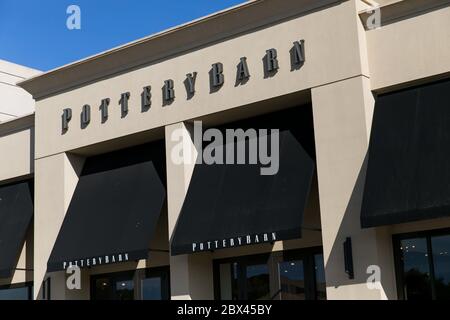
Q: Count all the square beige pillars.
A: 3